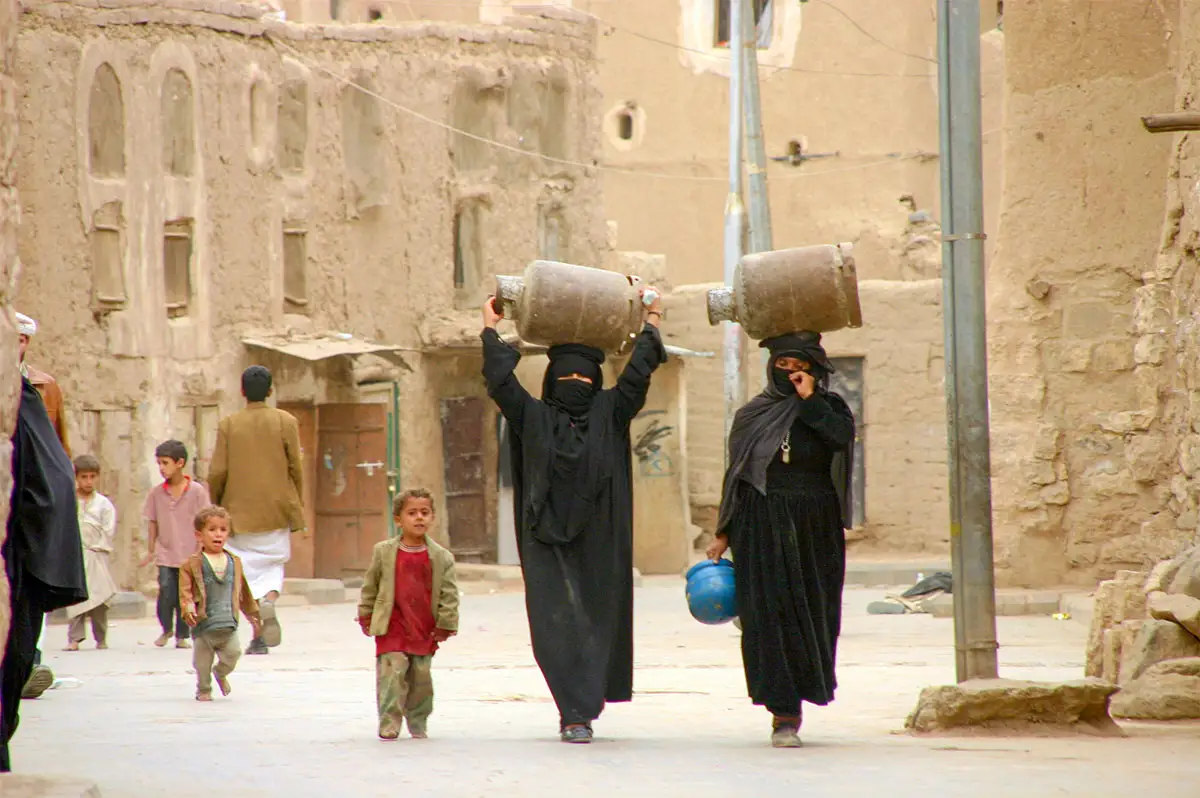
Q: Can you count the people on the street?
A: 9